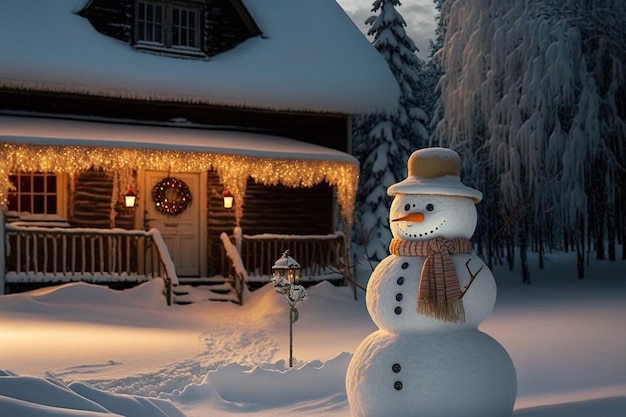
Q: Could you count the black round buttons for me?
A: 6